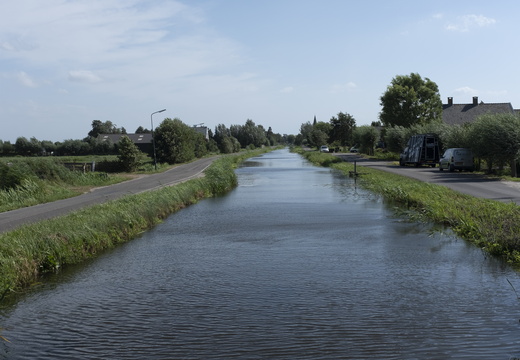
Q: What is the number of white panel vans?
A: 1